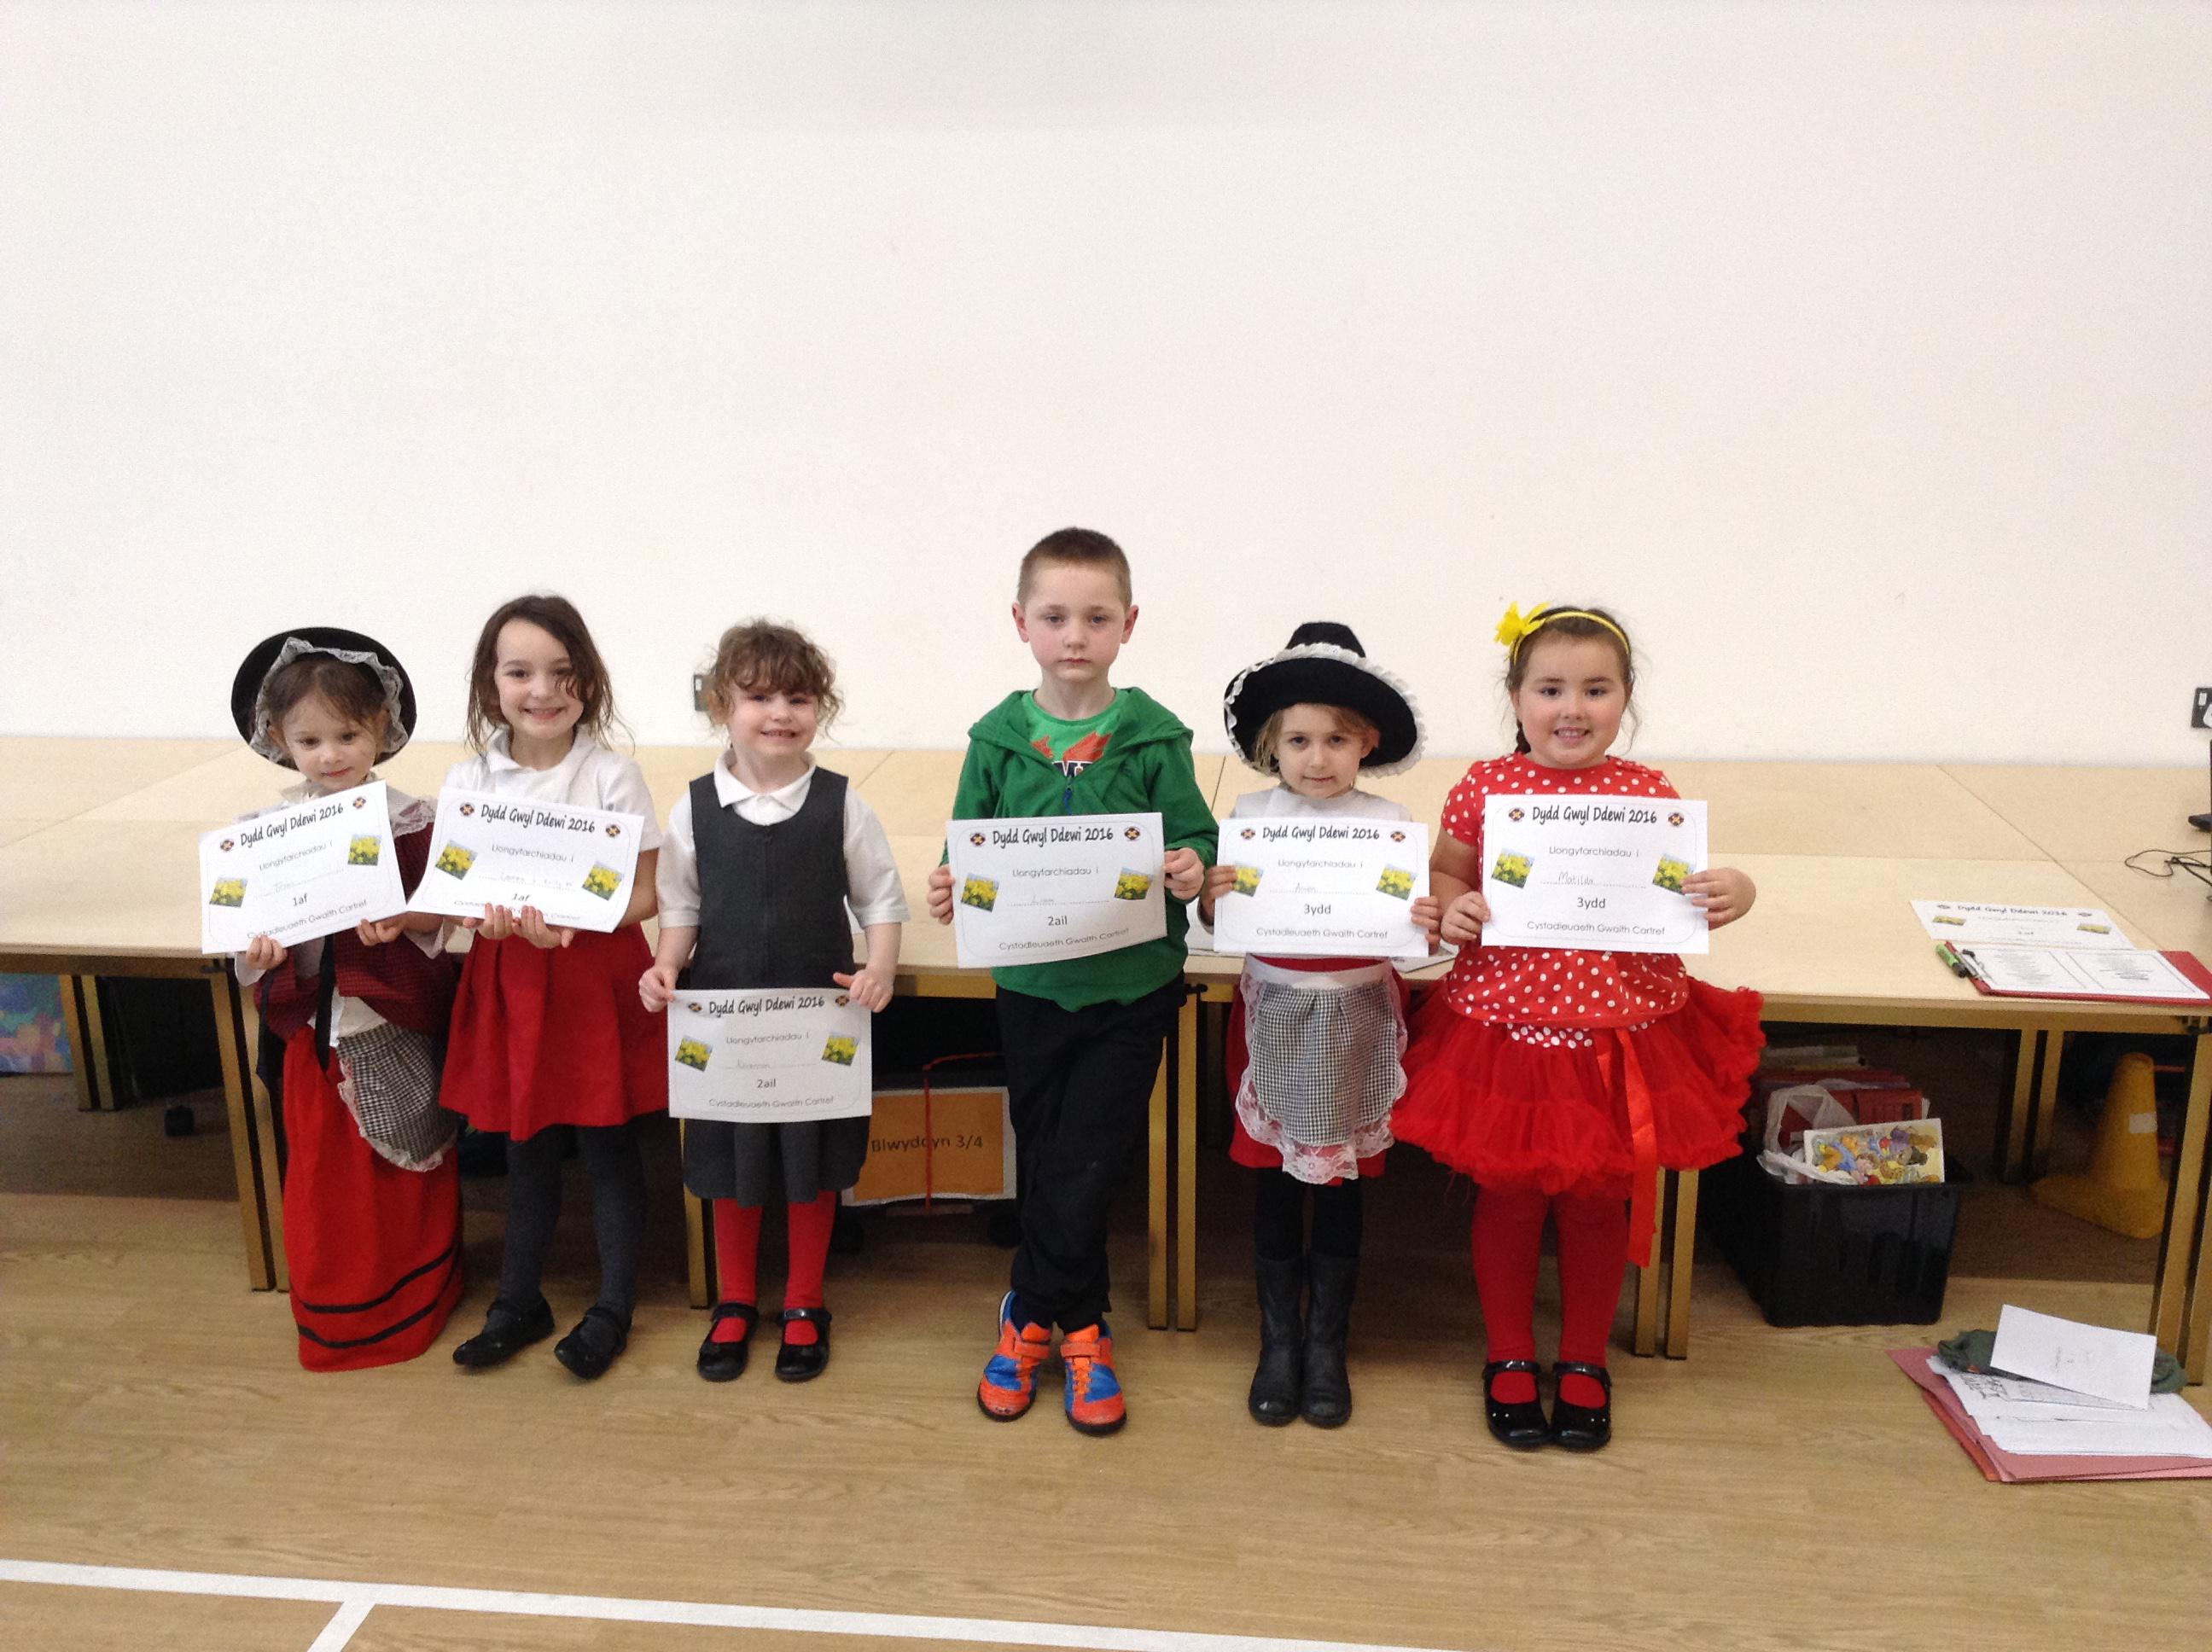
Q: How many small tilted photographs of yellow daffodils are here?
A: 14